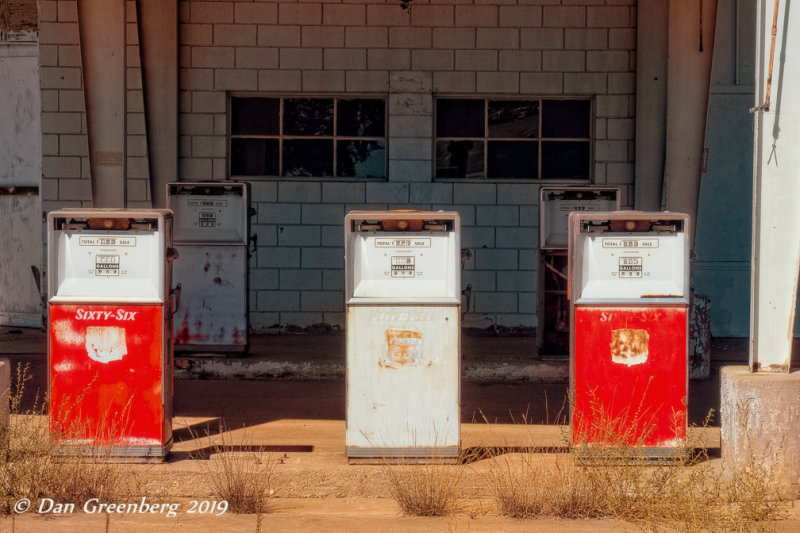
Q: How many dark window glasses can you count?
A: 12